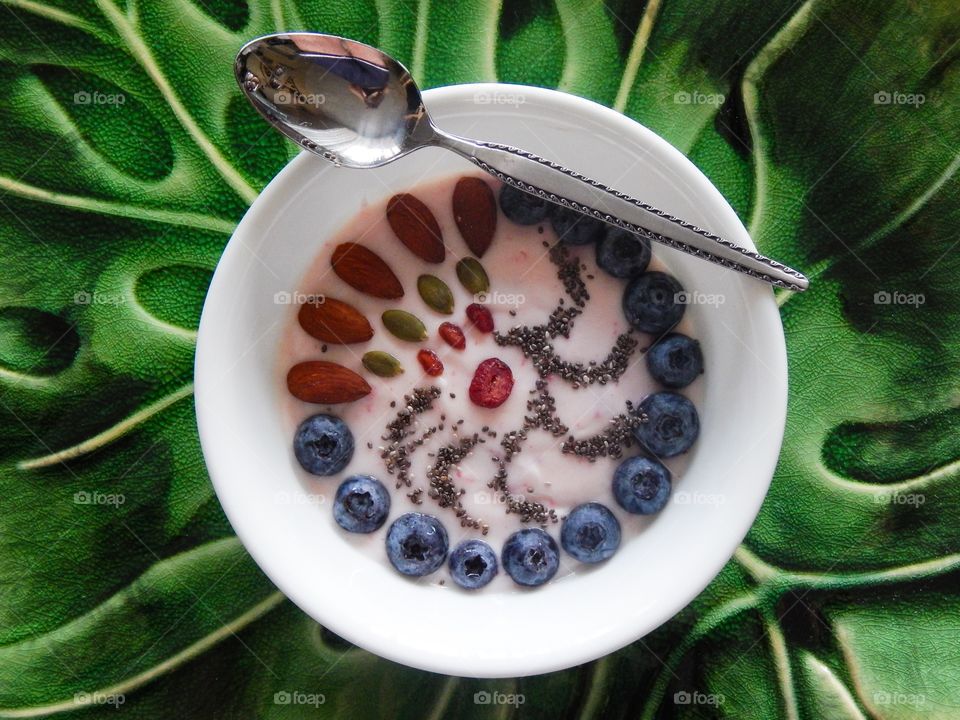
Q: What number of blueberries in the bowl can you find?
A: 13